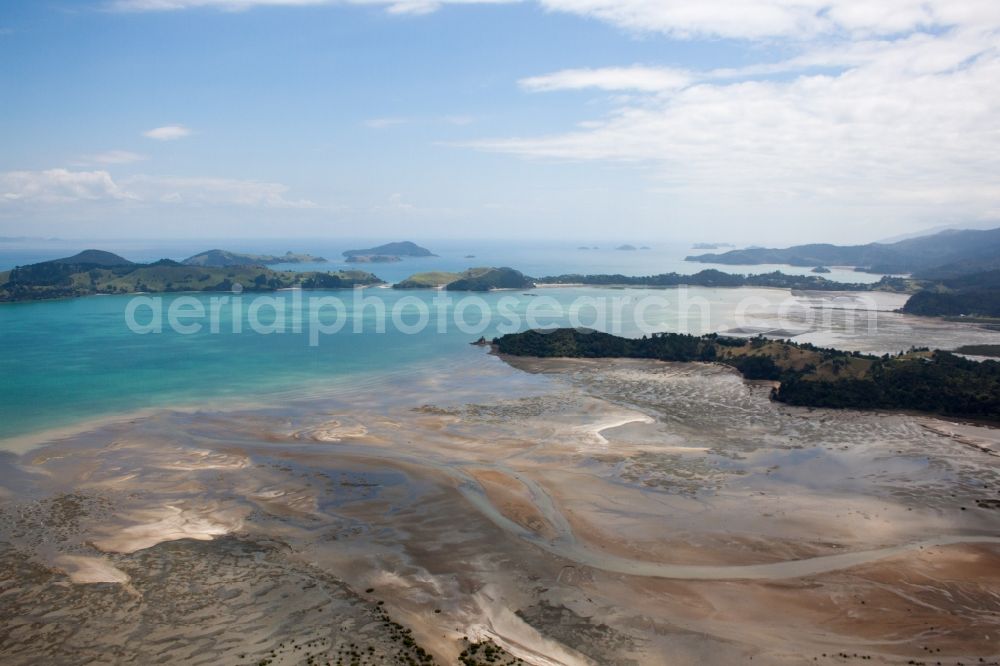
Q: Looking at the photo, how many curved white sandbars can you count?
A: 1